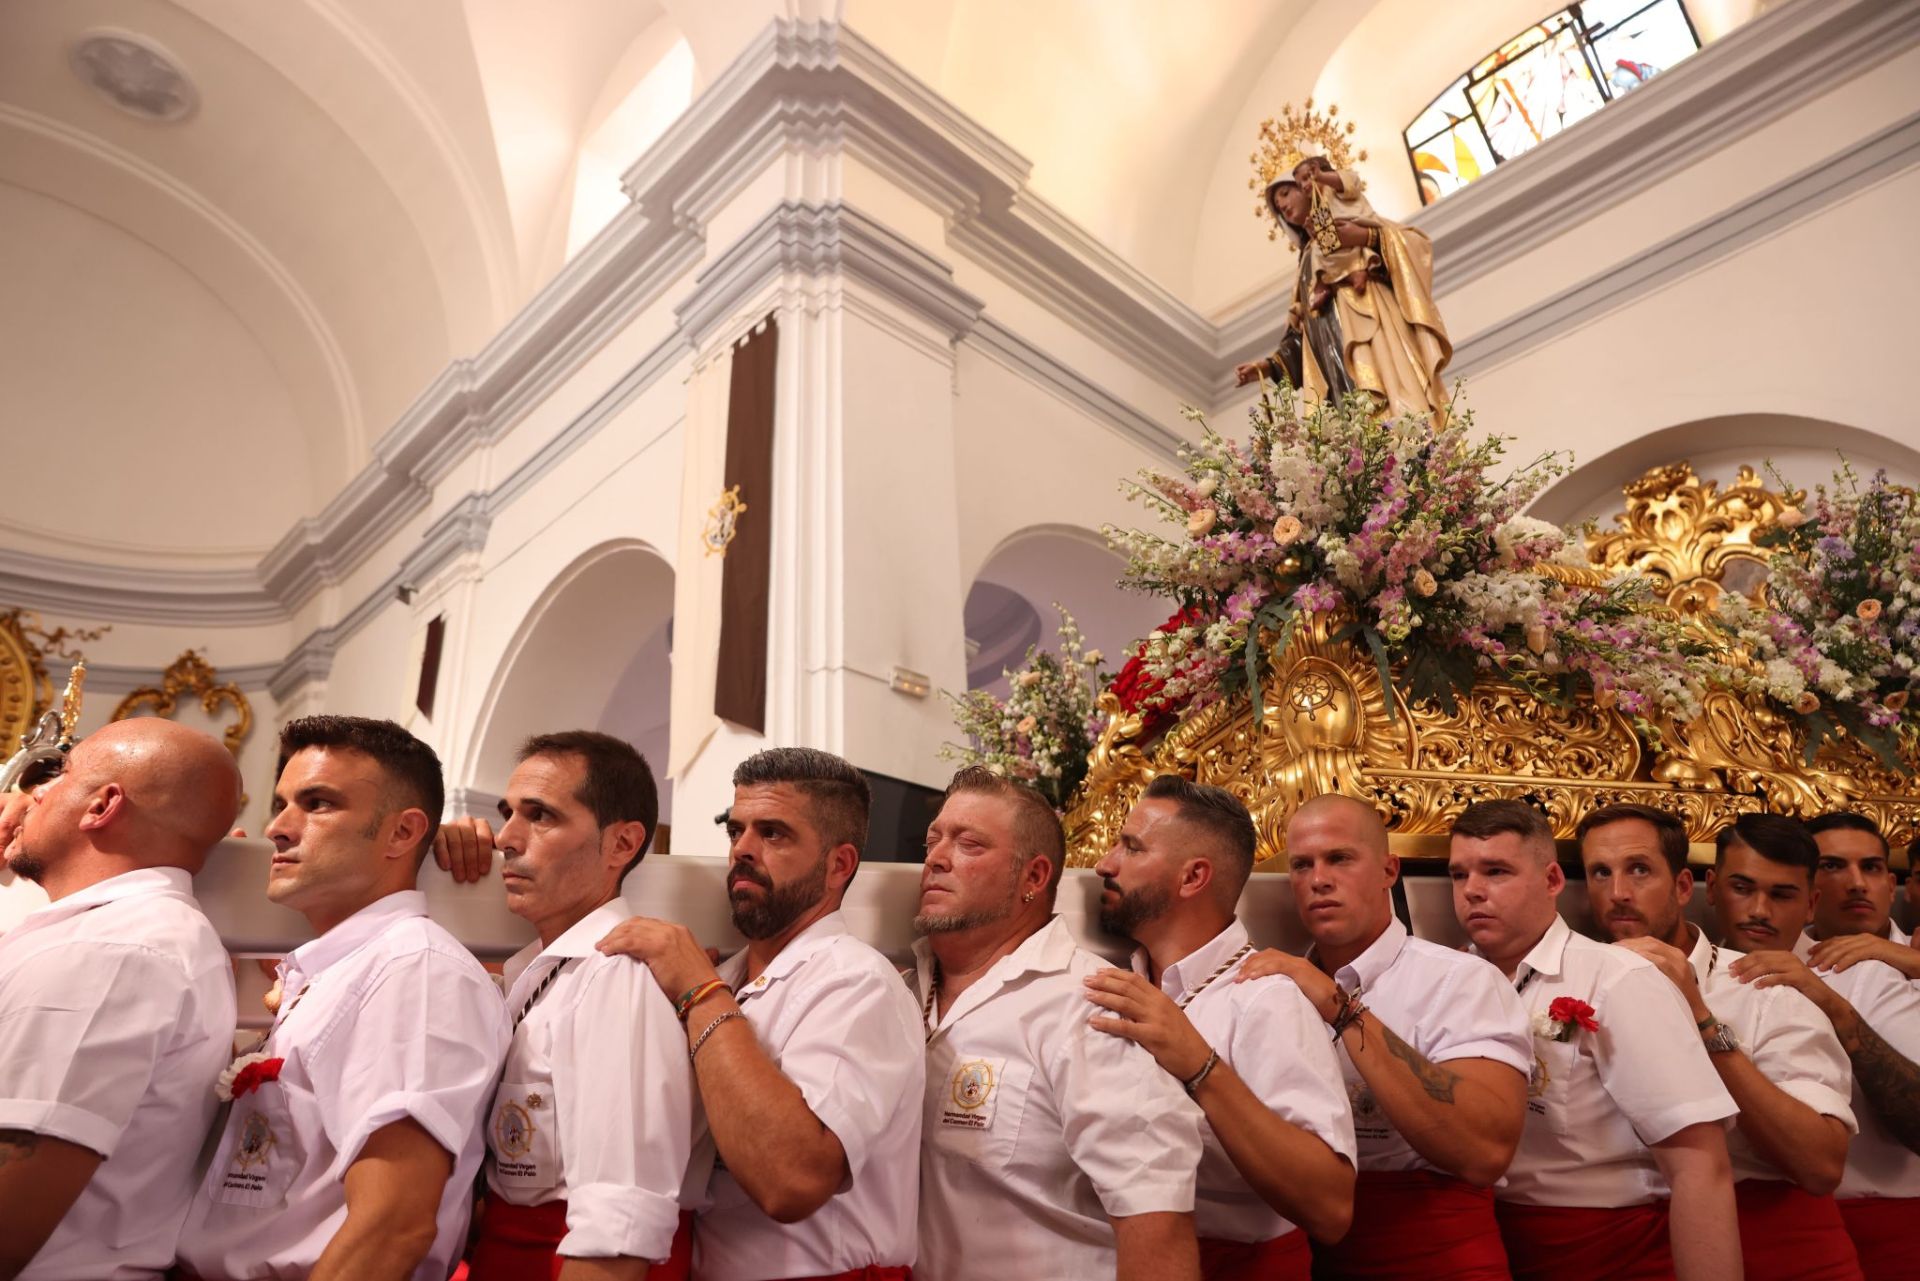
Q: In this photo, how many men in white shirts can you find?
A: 11